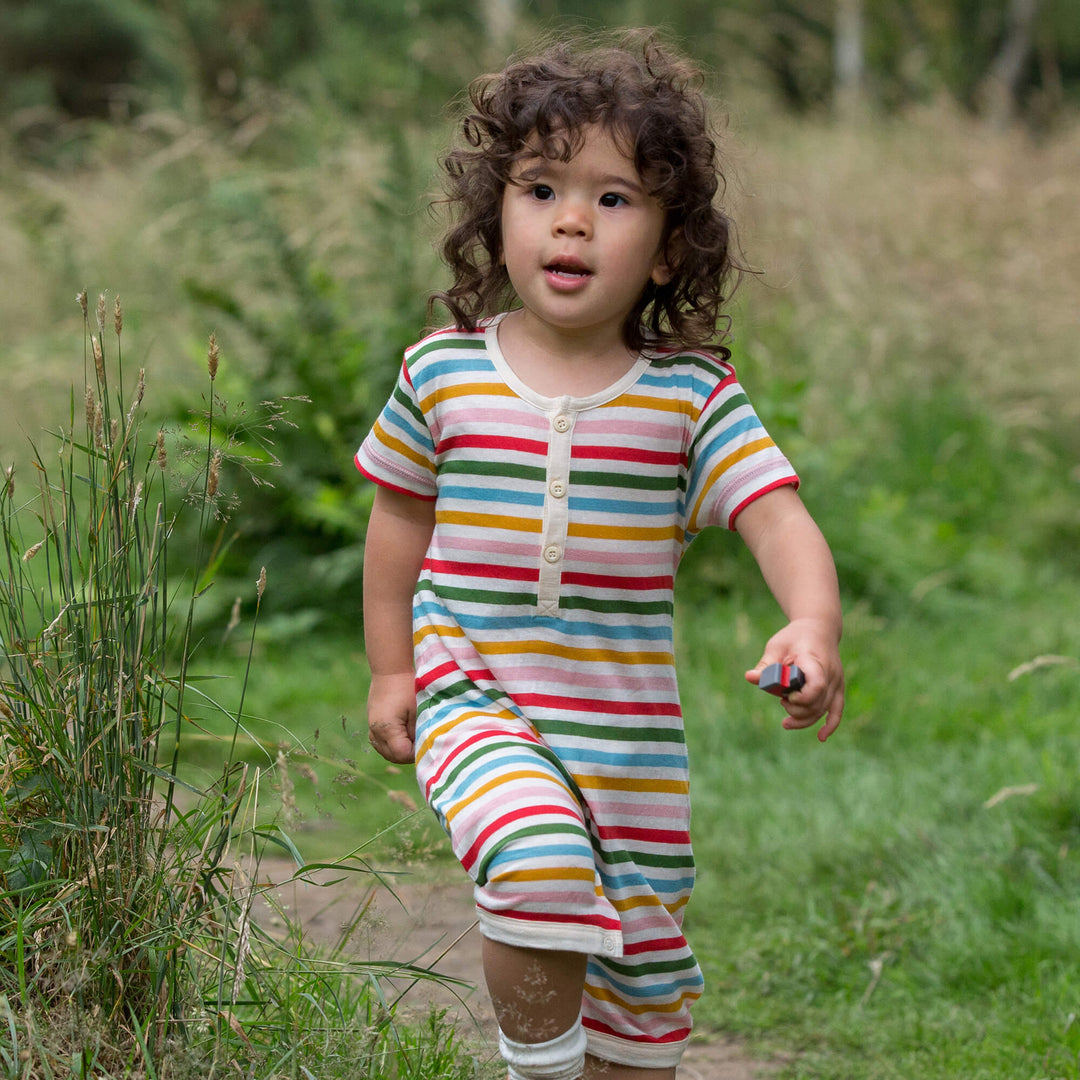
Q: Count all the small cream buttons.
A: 3